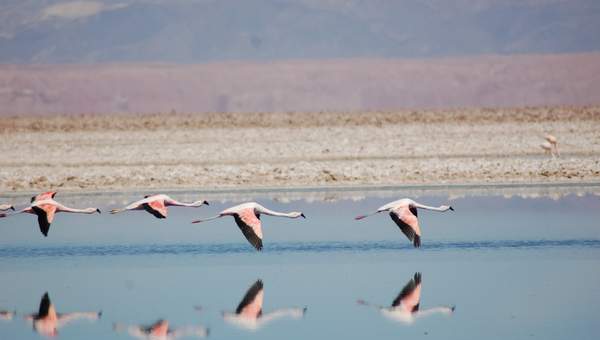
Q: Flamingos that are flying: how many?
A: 5